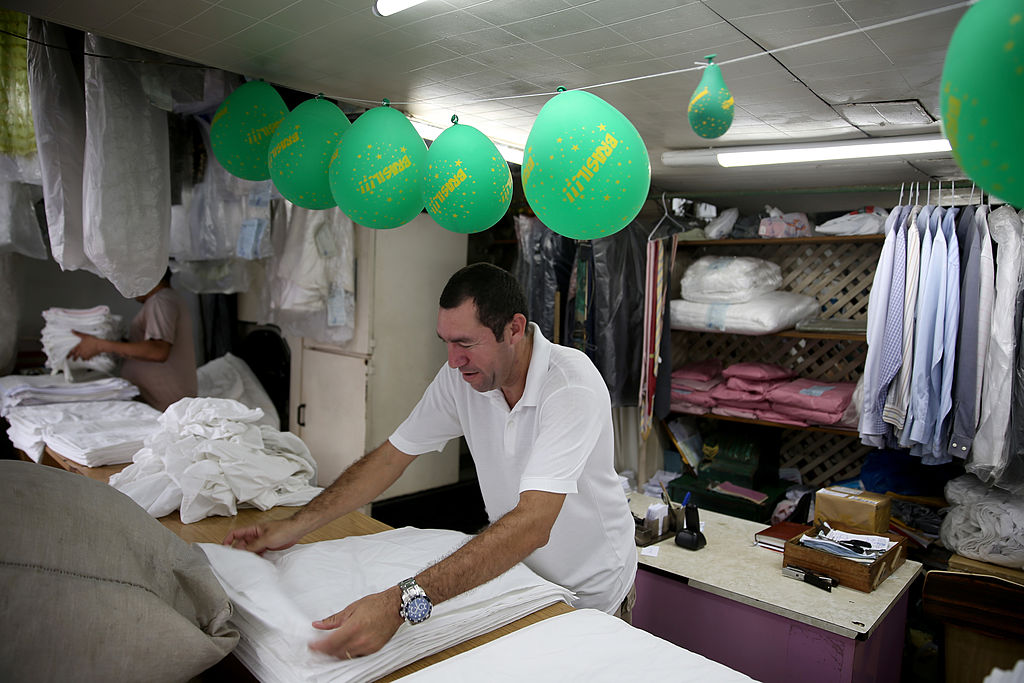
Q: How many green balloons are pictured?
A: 7